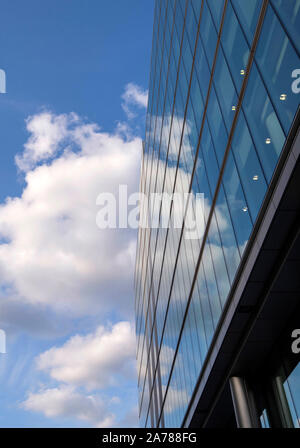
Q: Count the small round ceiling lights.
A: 6